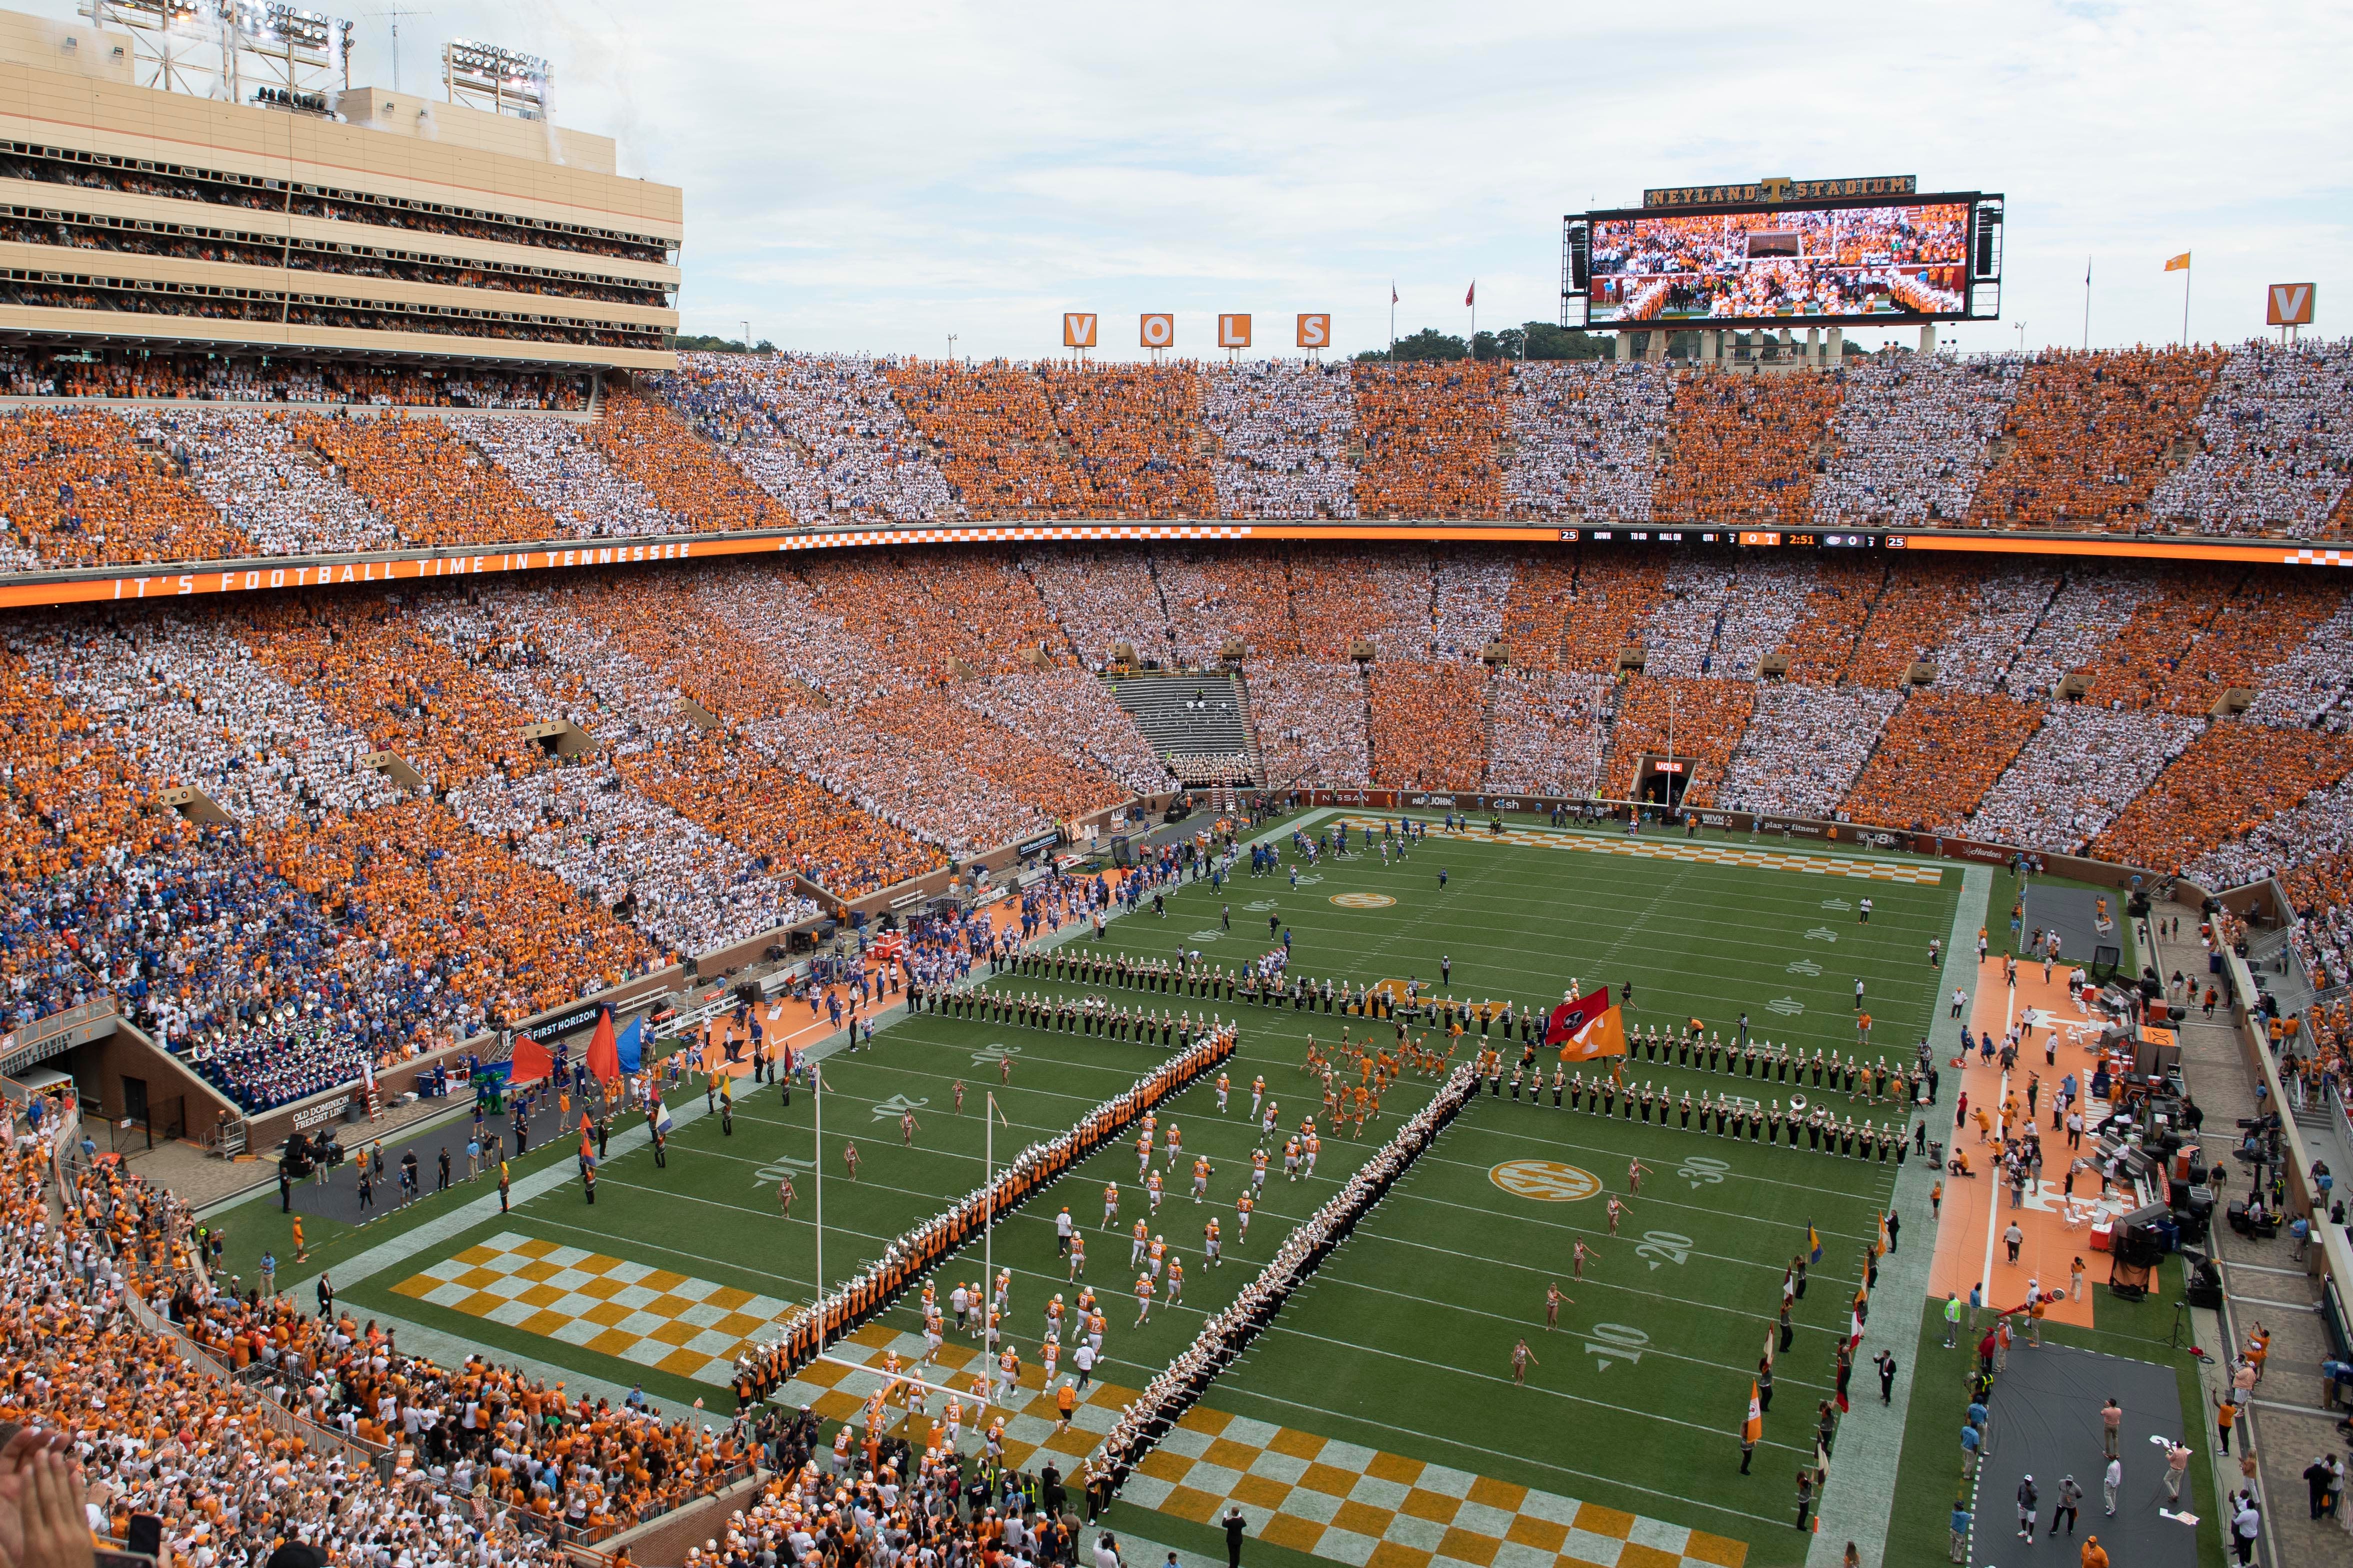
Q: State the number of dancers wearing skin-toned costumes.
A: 10